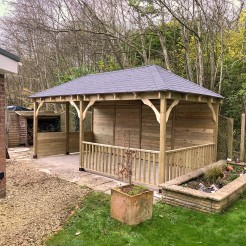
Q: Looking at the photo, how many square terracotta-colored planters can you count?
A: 1